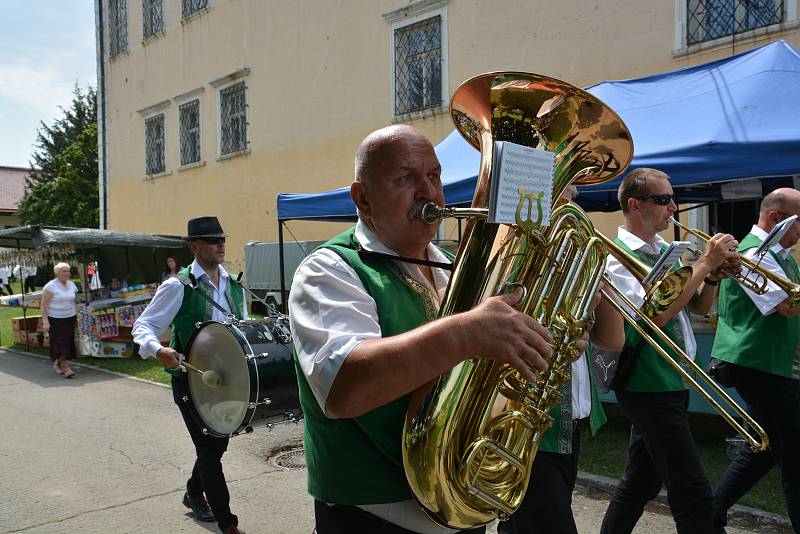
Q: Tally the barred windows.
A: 8